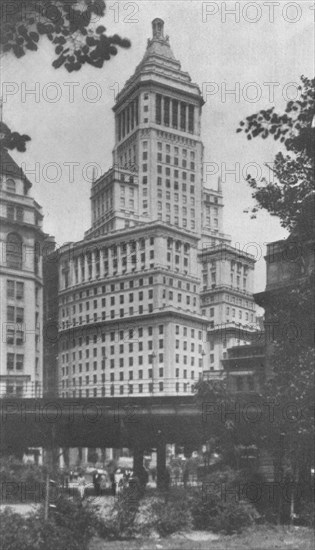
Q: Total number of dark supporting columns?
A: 2